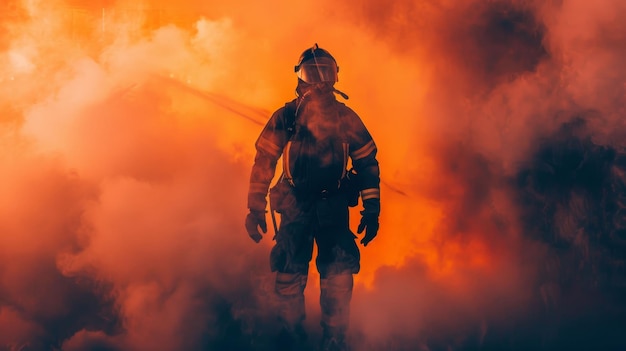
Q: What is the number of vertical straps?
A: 2